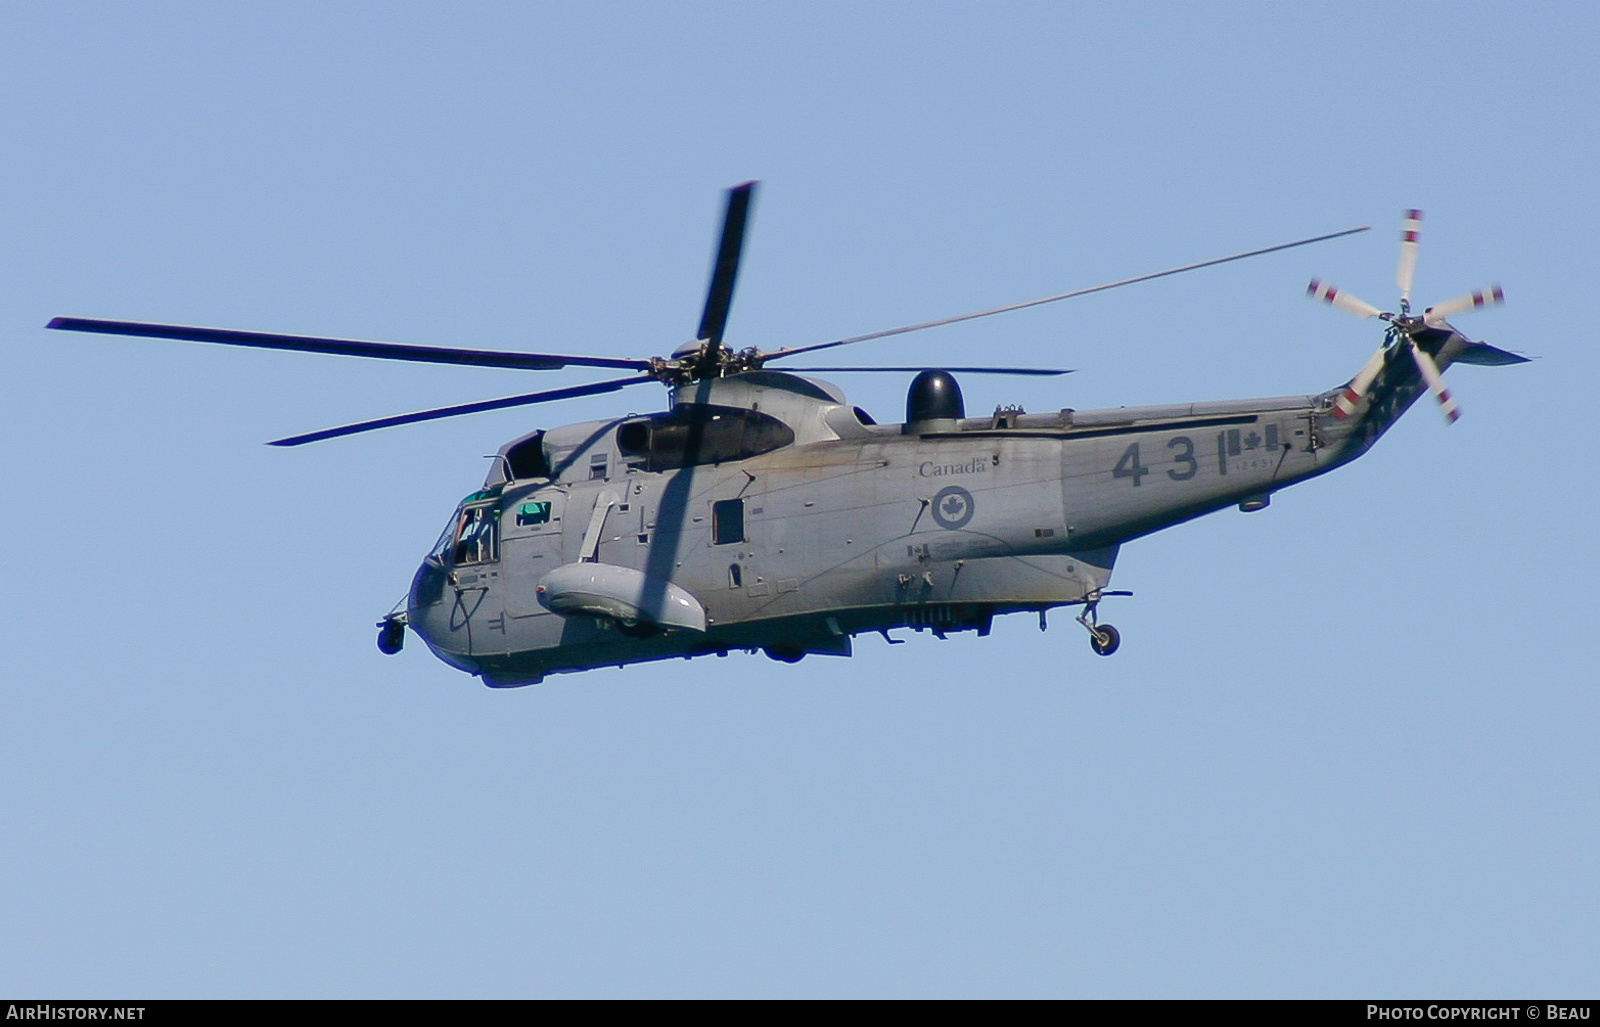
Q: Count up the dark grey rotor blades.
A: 5